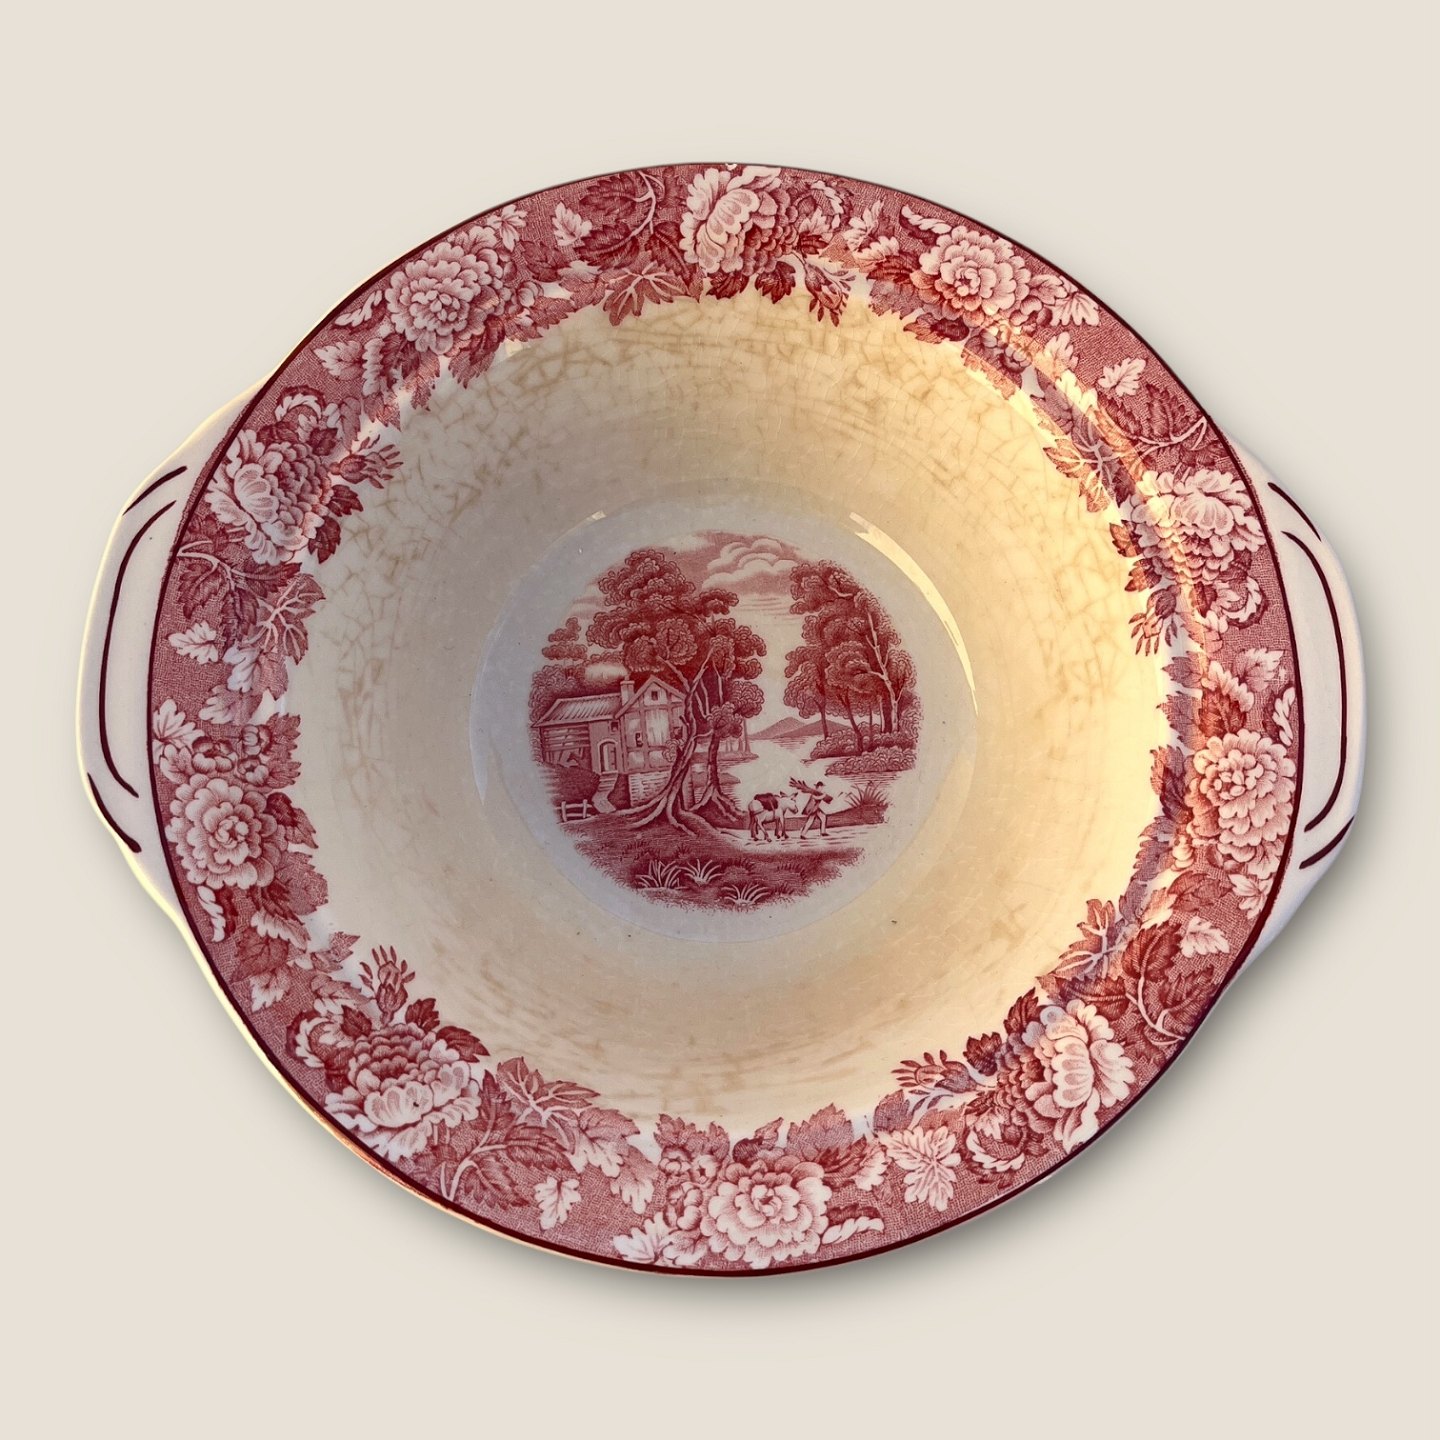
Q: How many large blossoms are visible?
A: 10